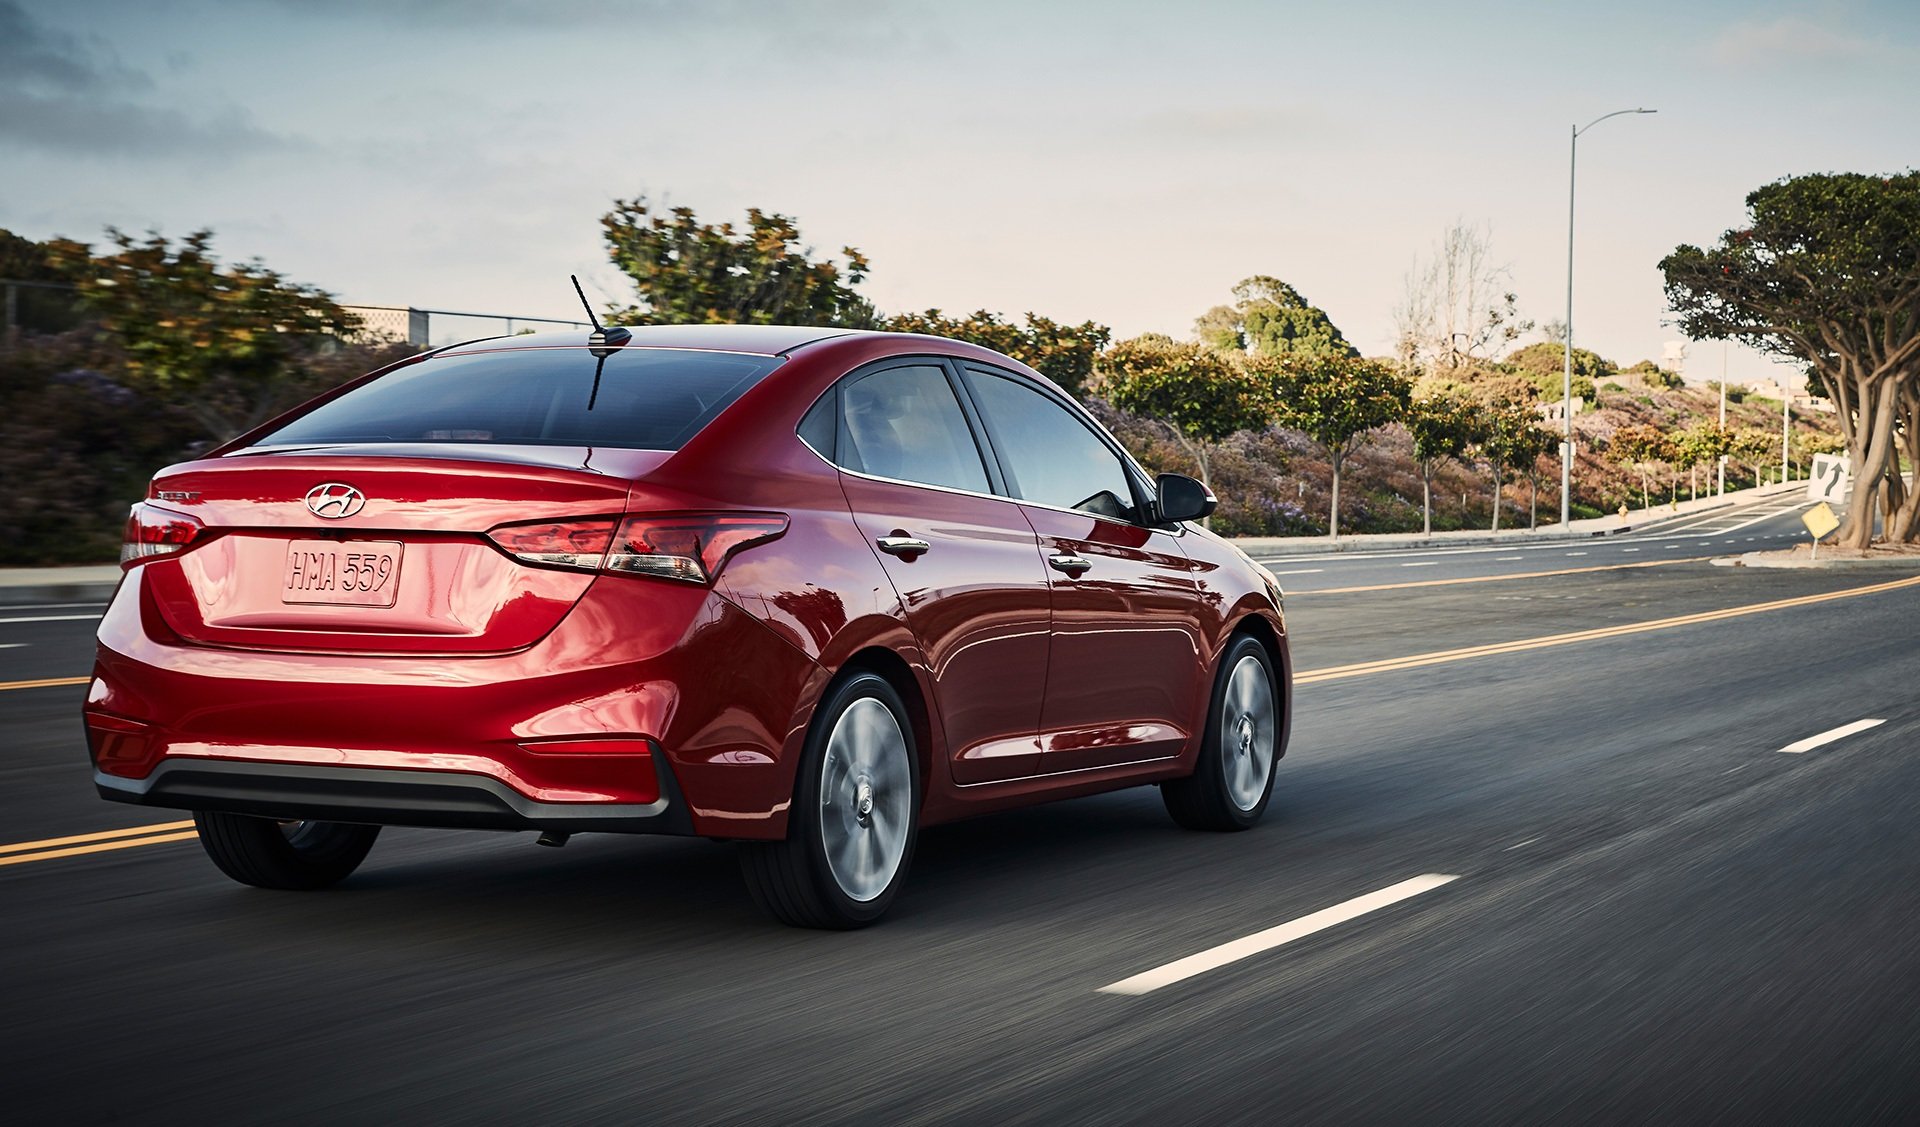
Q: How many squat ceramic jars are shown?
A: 0